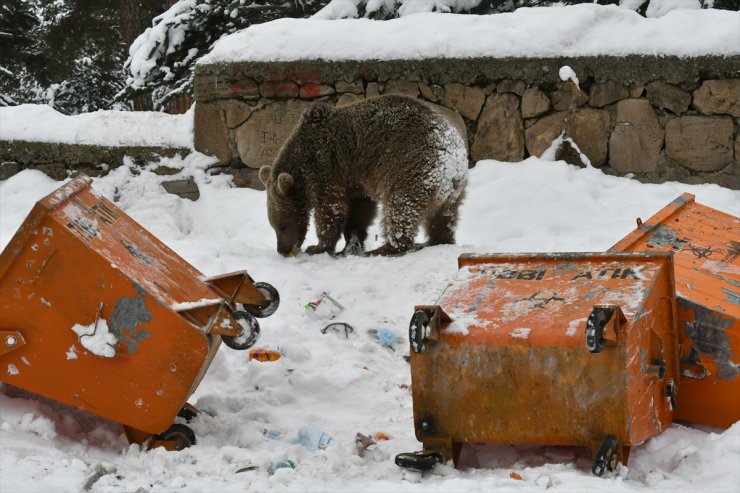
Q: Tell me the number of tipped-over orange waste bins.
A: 3